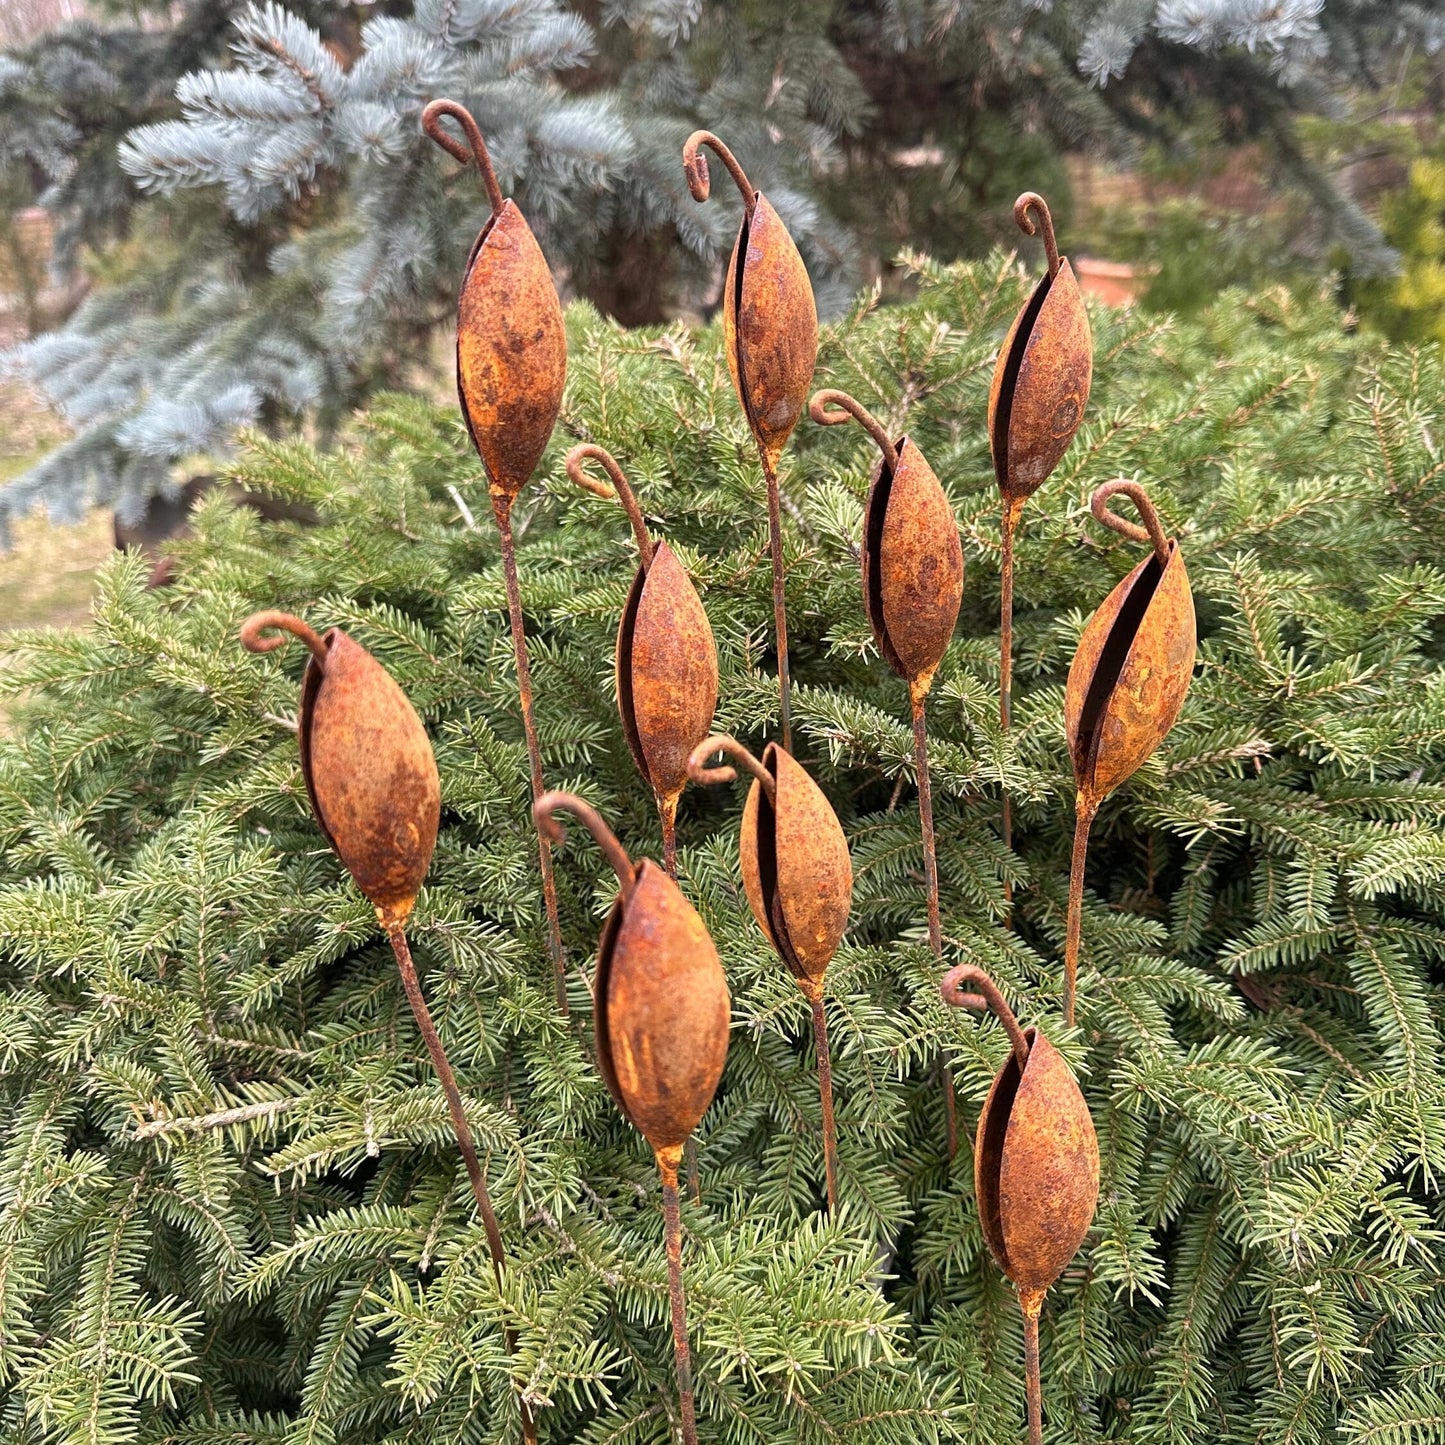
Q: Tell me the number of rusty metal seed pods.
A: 10